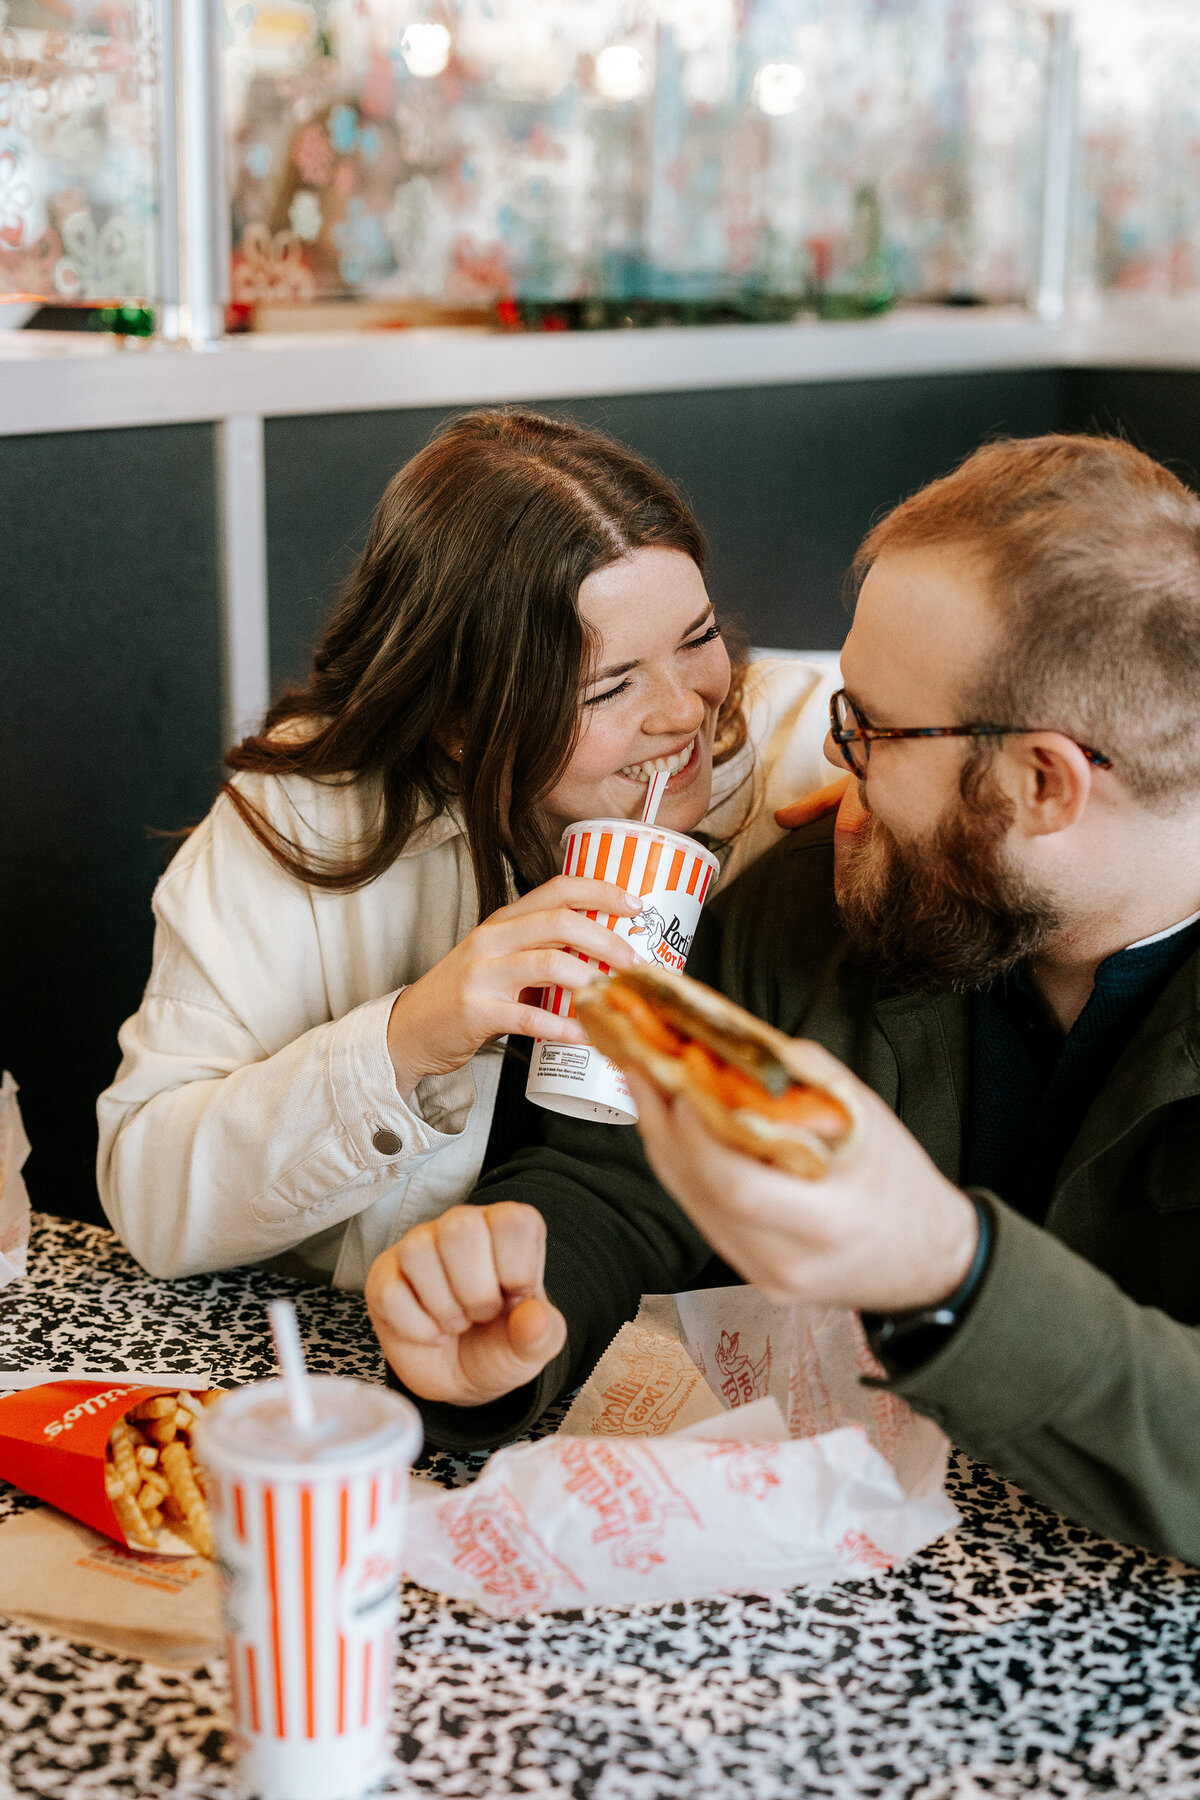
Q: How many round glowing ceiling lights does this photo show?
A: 3